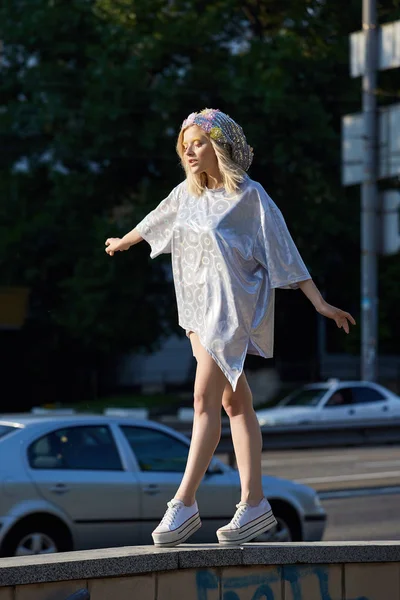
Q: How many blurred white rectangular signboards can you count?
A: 3